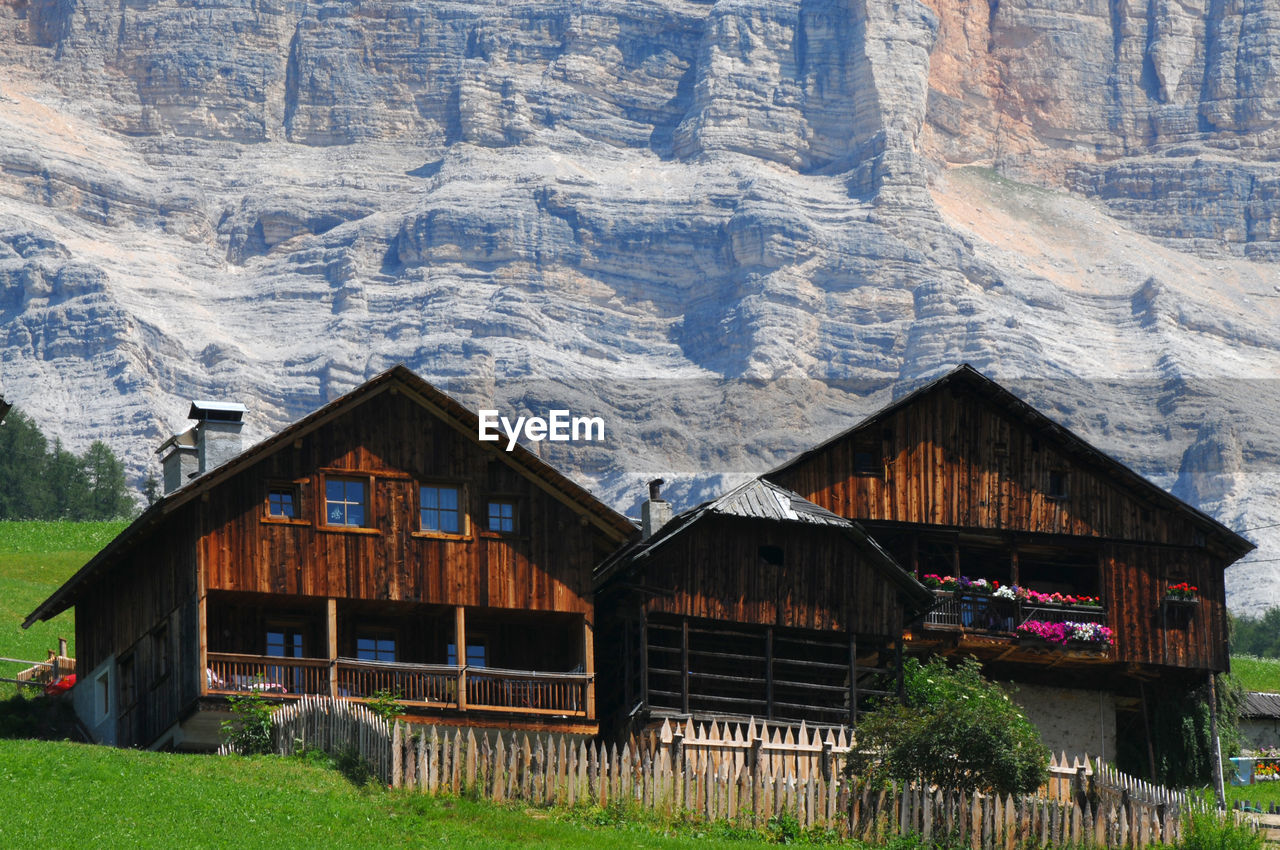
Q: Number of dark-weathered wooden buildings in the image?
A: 3